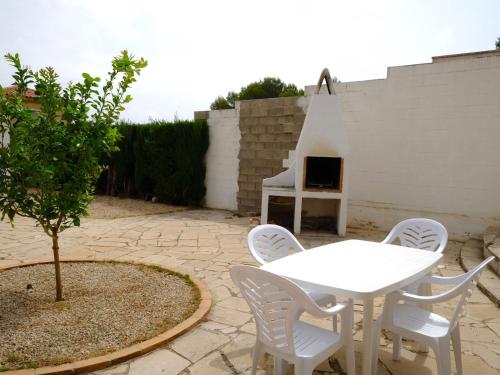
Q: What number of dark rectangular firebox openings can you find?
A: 1